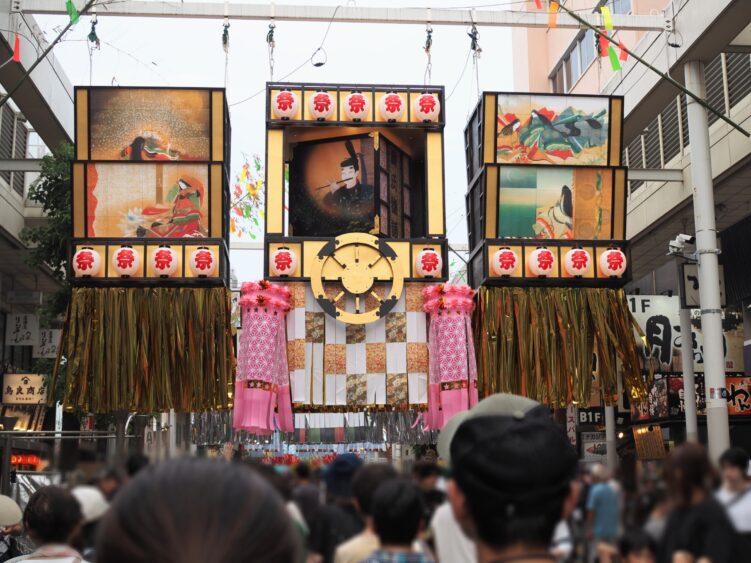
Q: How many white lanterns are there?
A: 15